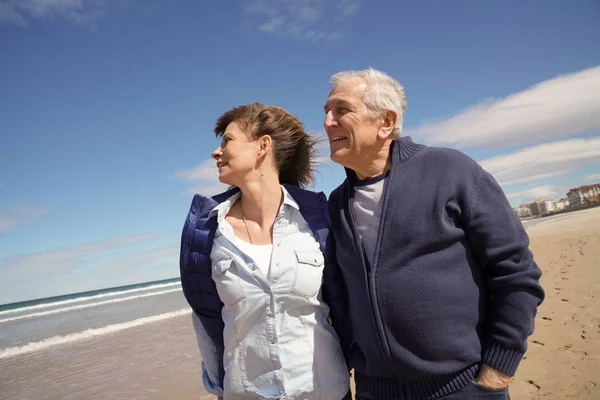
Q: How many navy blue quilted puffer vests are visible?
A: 1